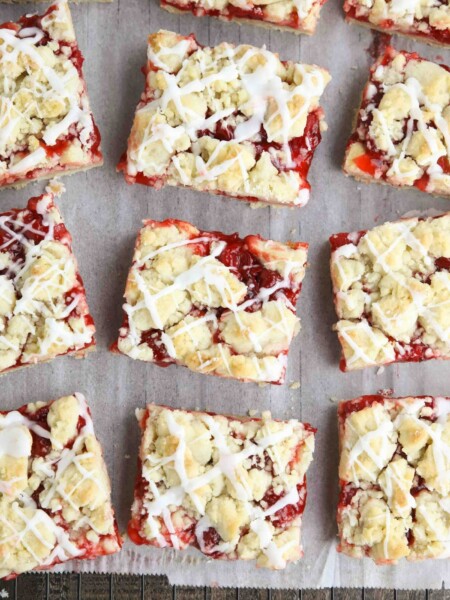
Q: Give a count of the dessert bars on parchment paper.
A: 11